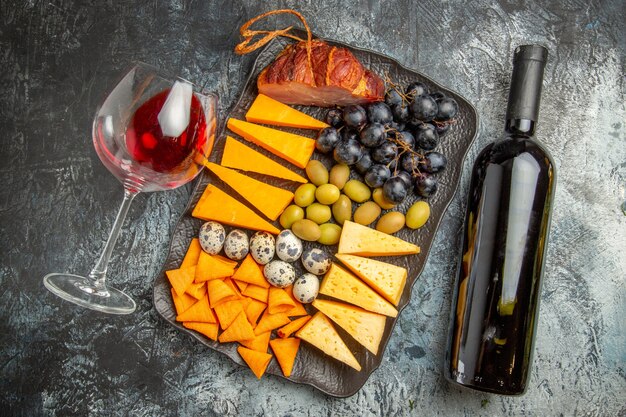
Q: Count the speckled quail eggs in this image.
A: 7